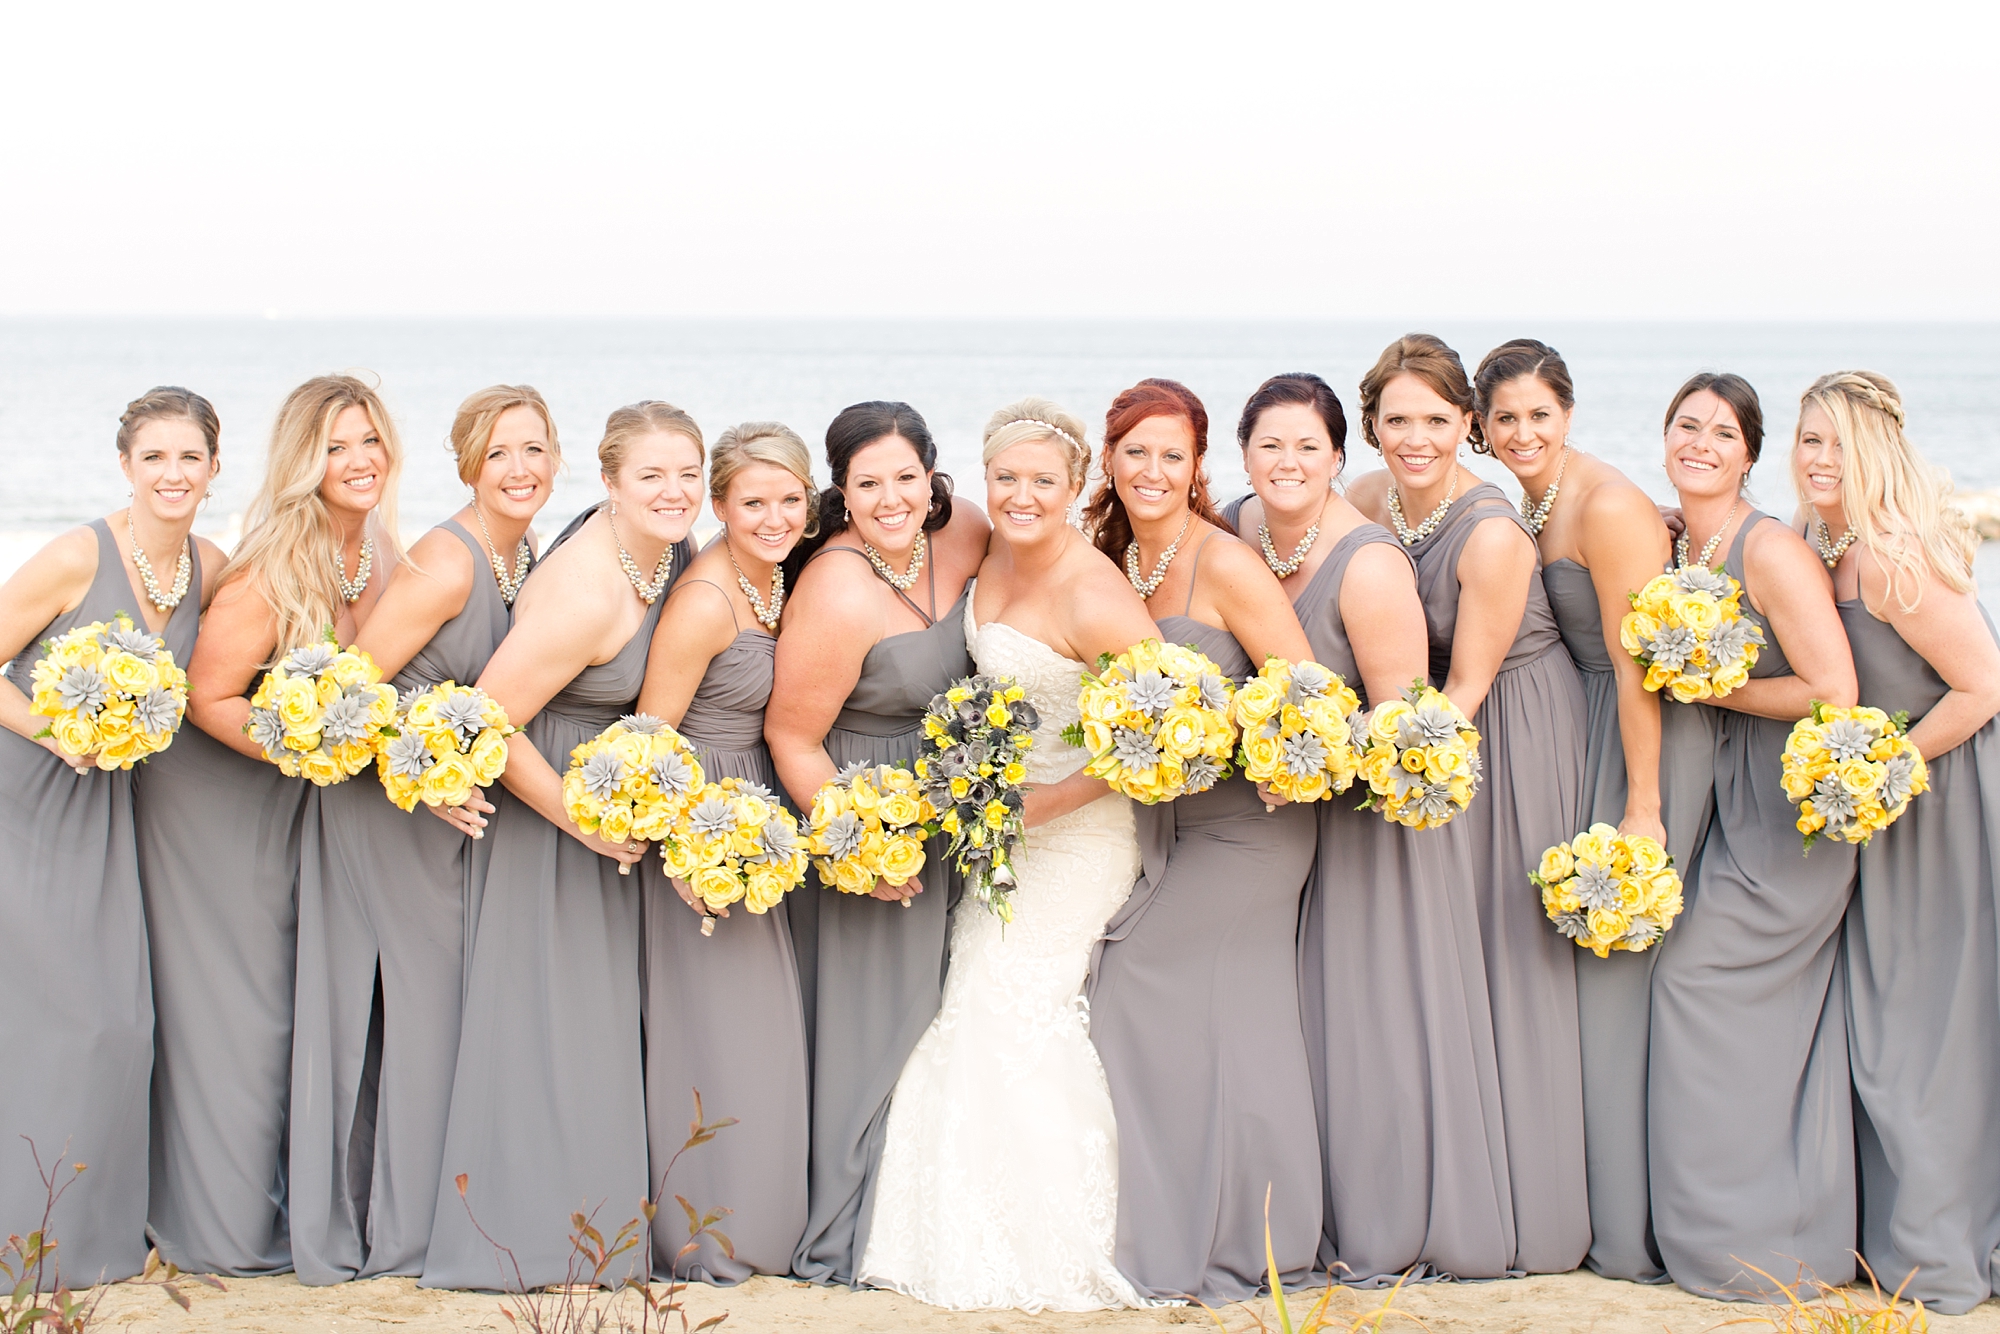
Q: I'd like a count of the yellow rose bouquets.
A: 12